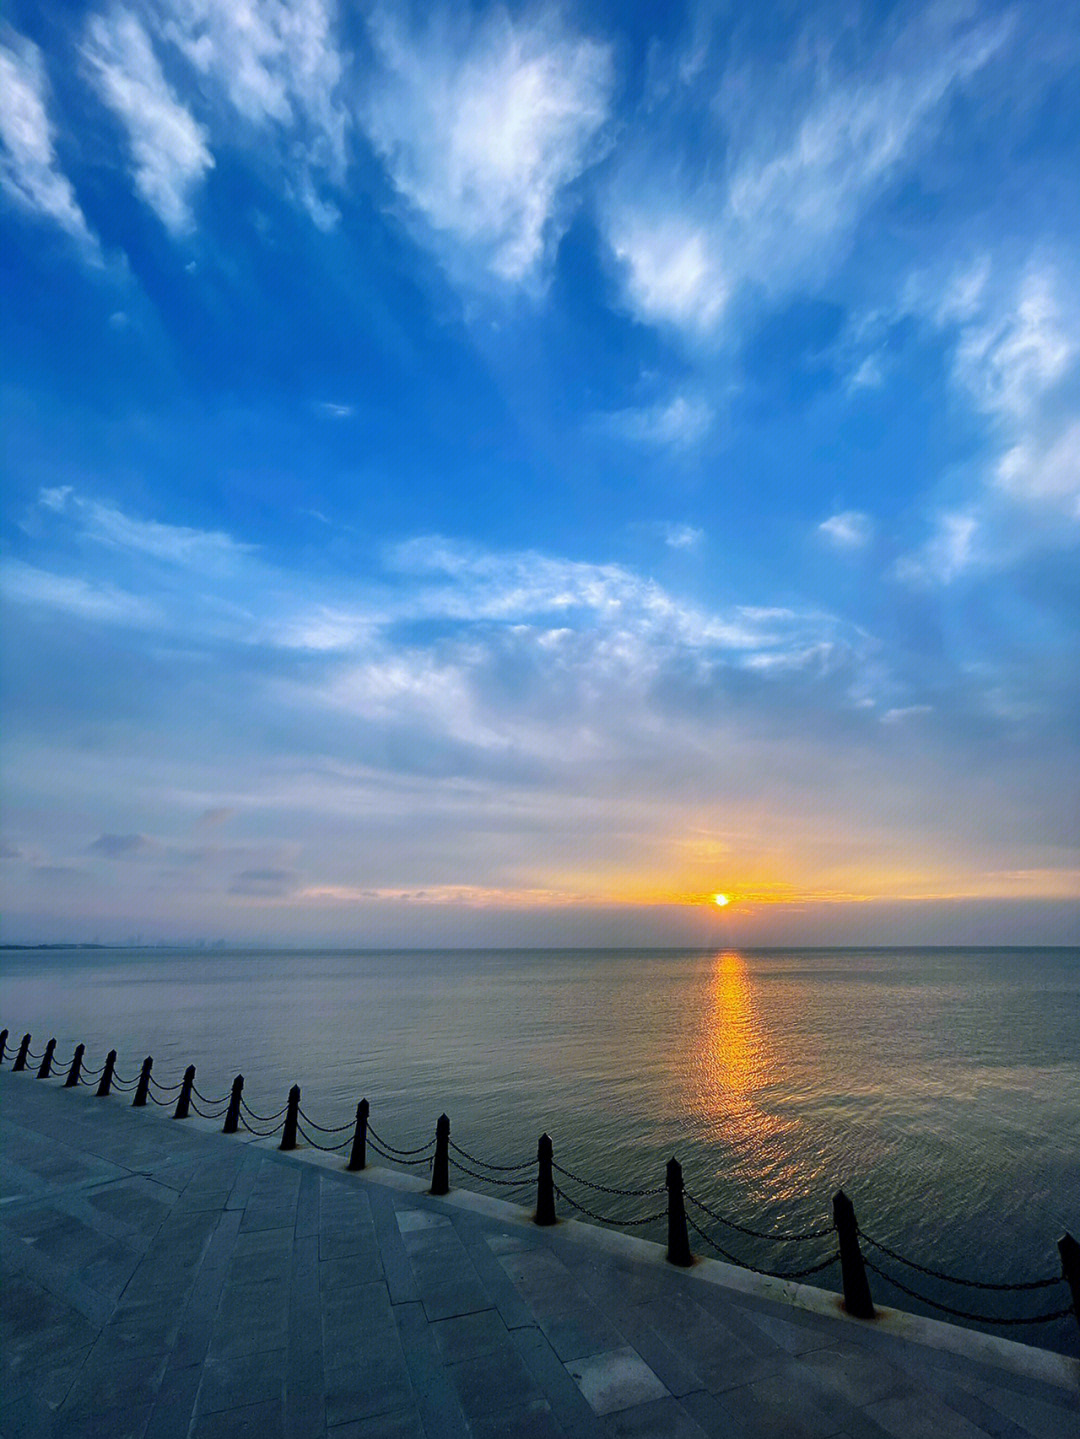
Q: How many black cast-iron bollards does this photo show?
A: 15